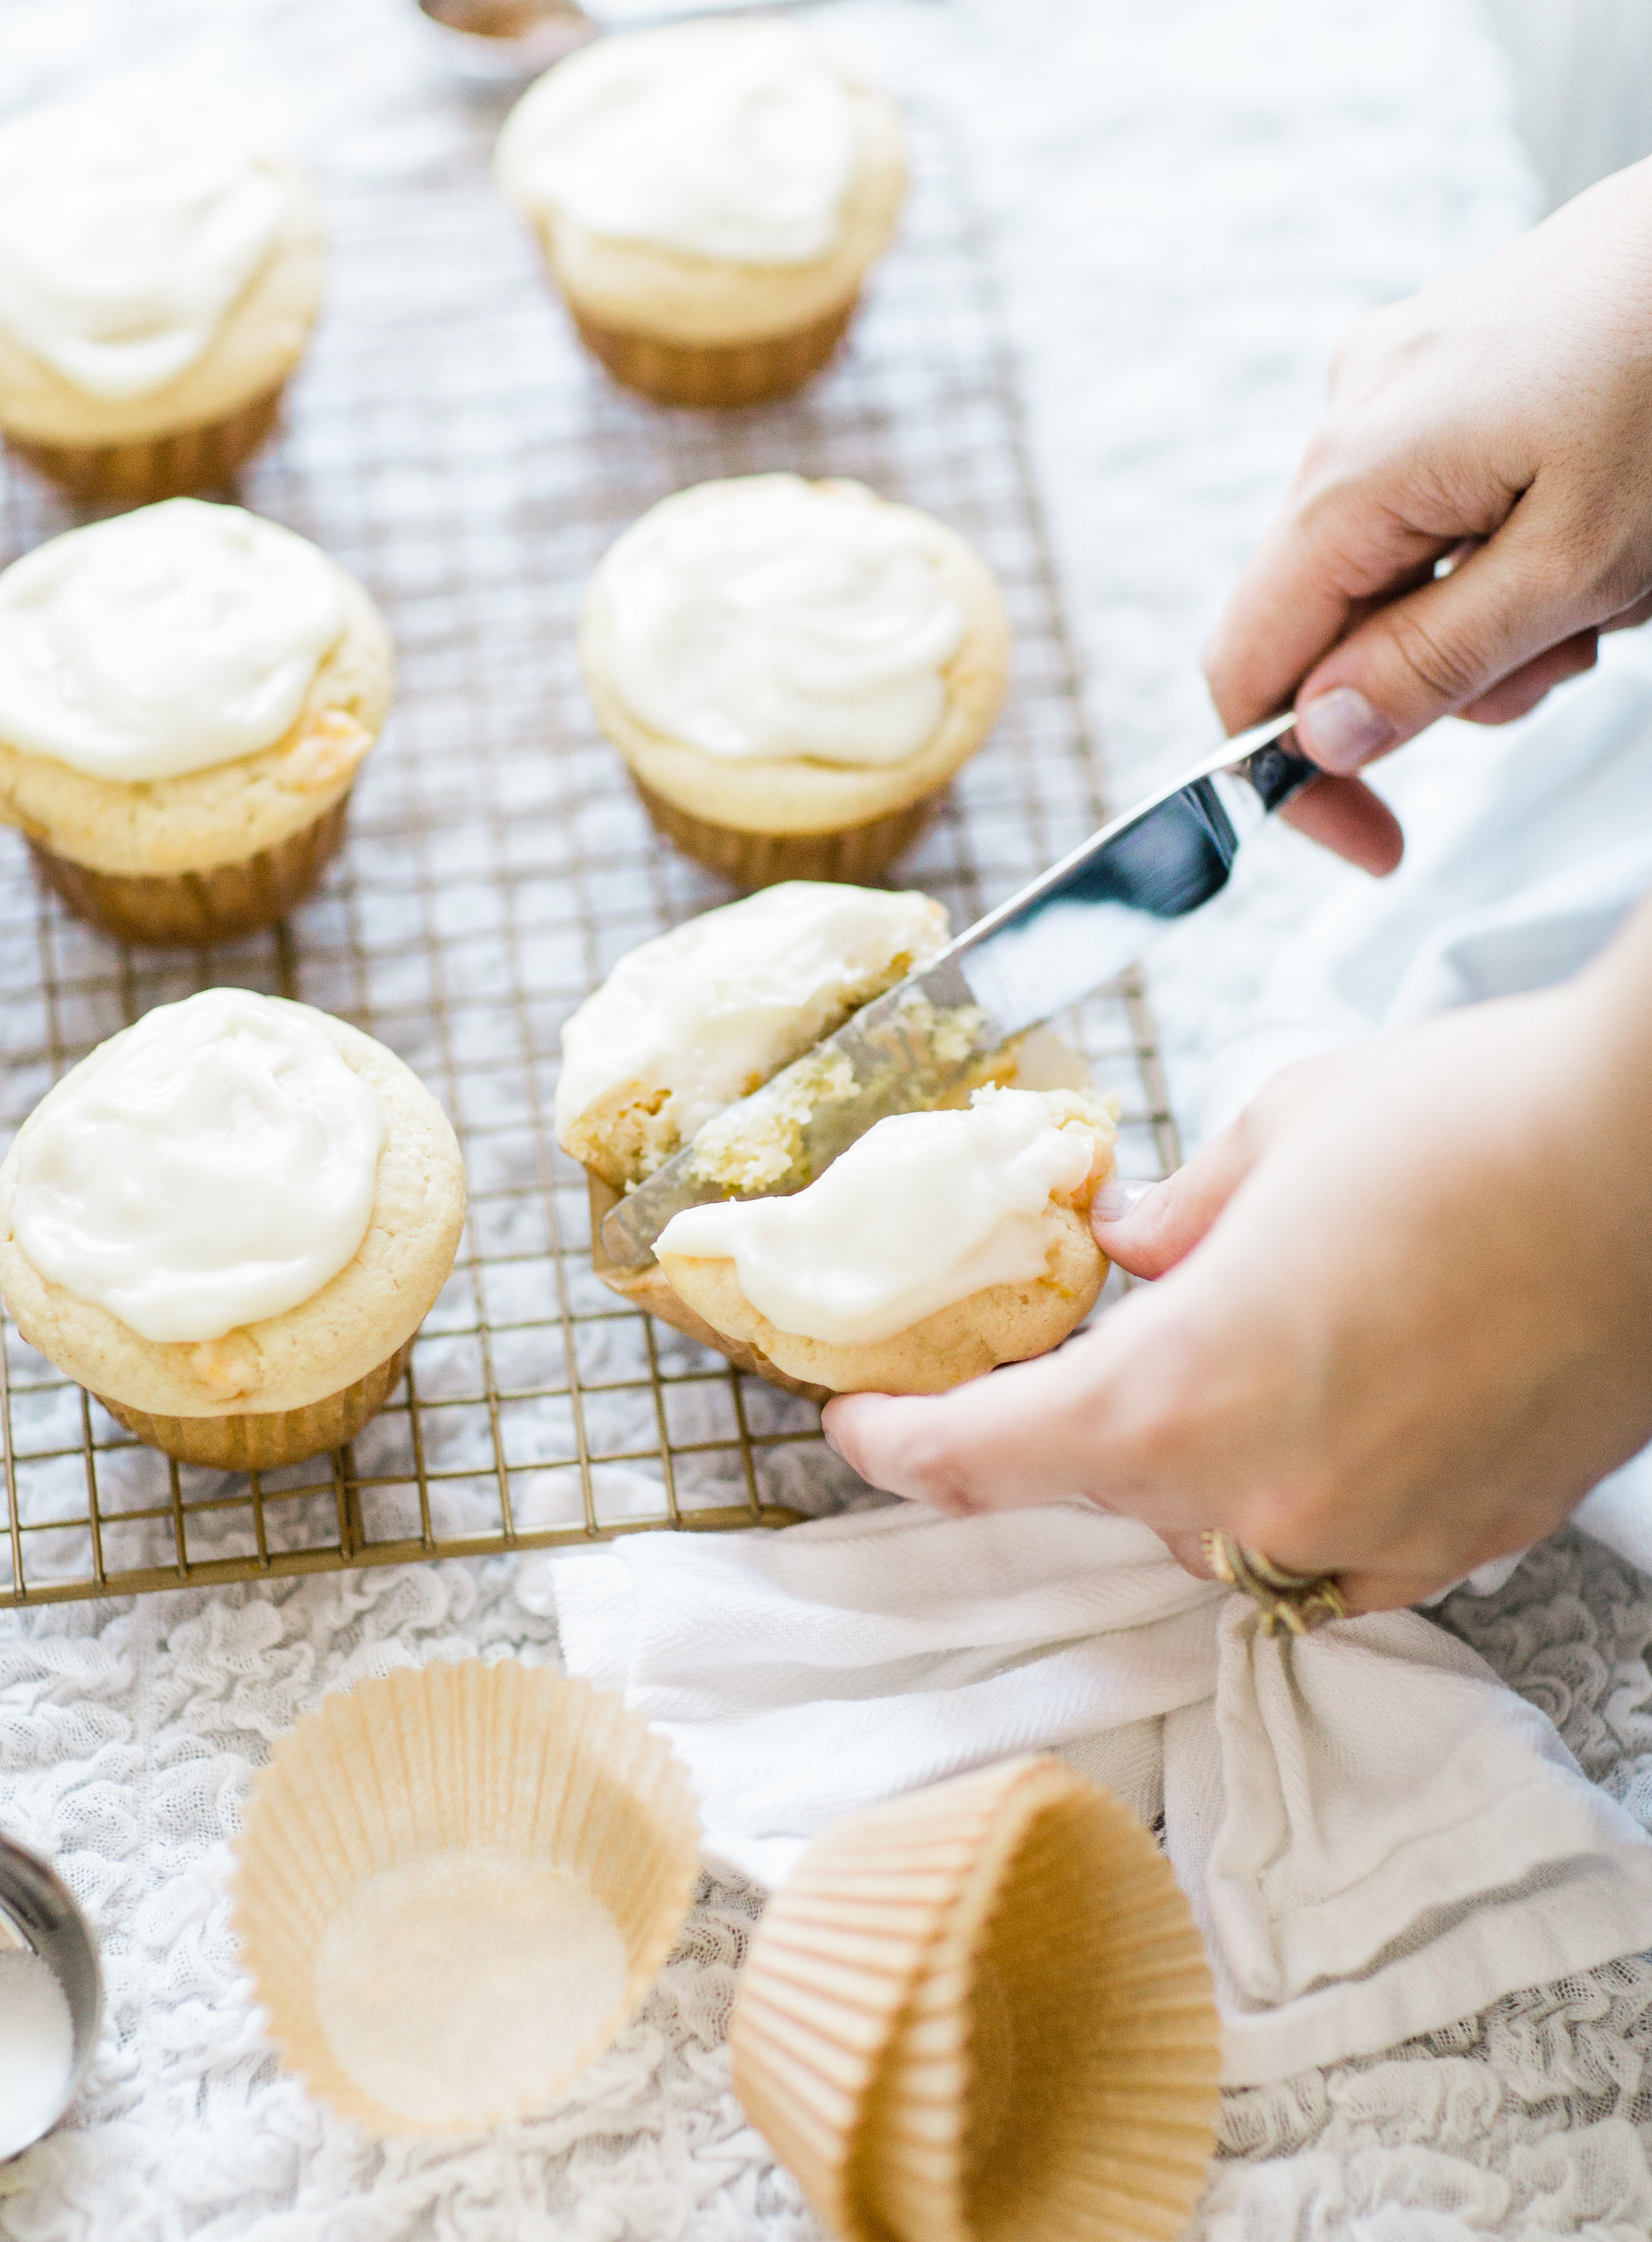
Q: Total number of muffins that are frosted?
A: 6